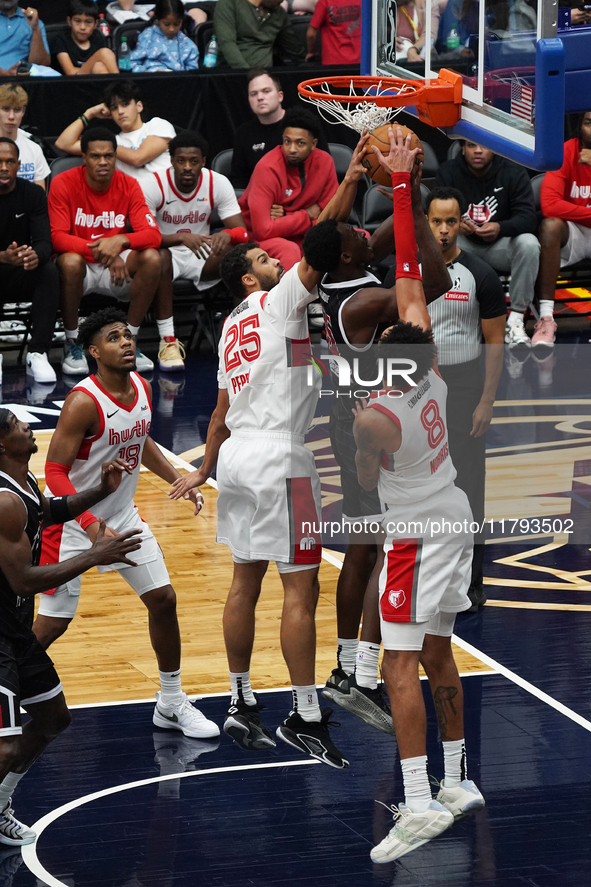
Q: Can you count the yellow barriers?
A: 0